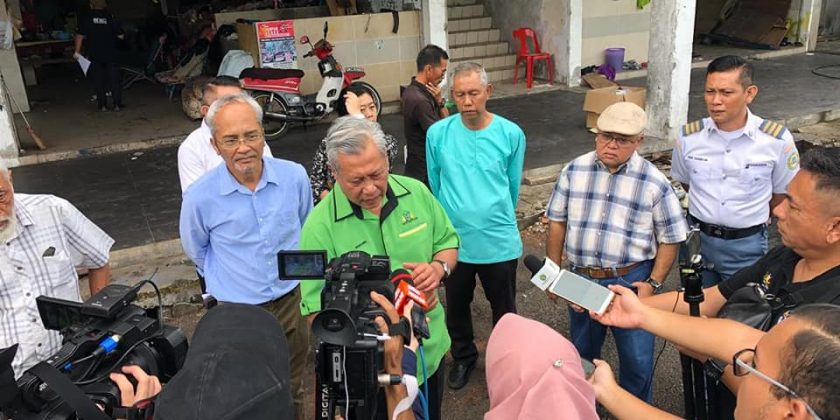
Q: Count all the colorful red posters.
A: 1